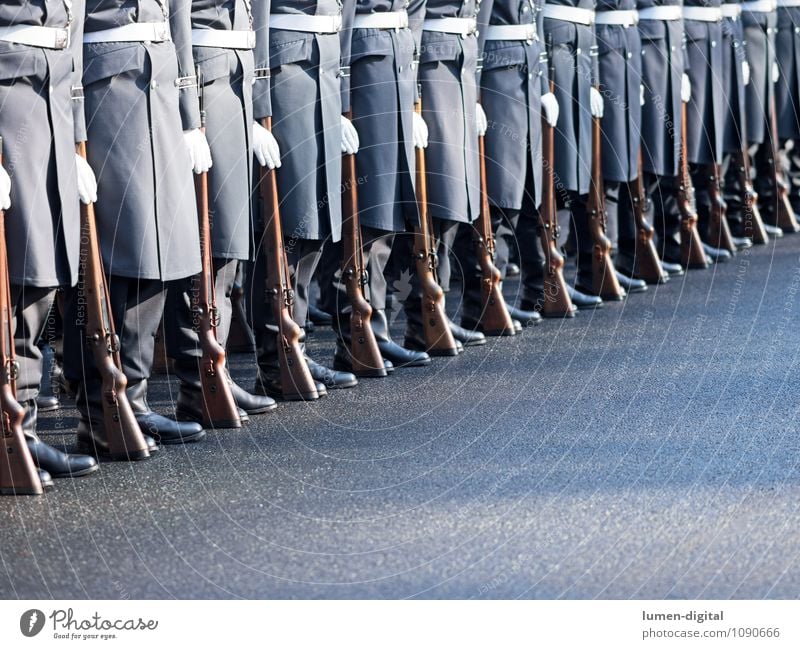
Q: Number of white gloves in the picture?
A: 13